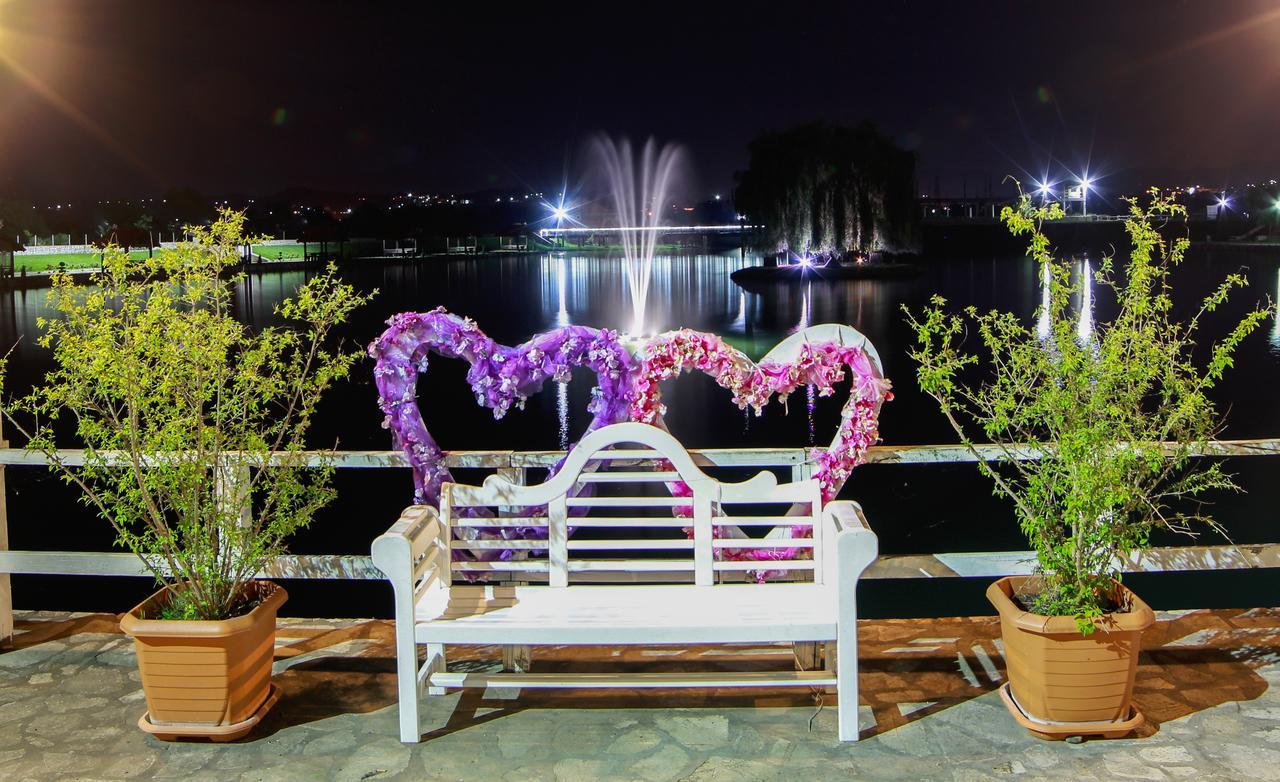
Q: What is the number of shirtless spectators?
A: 0